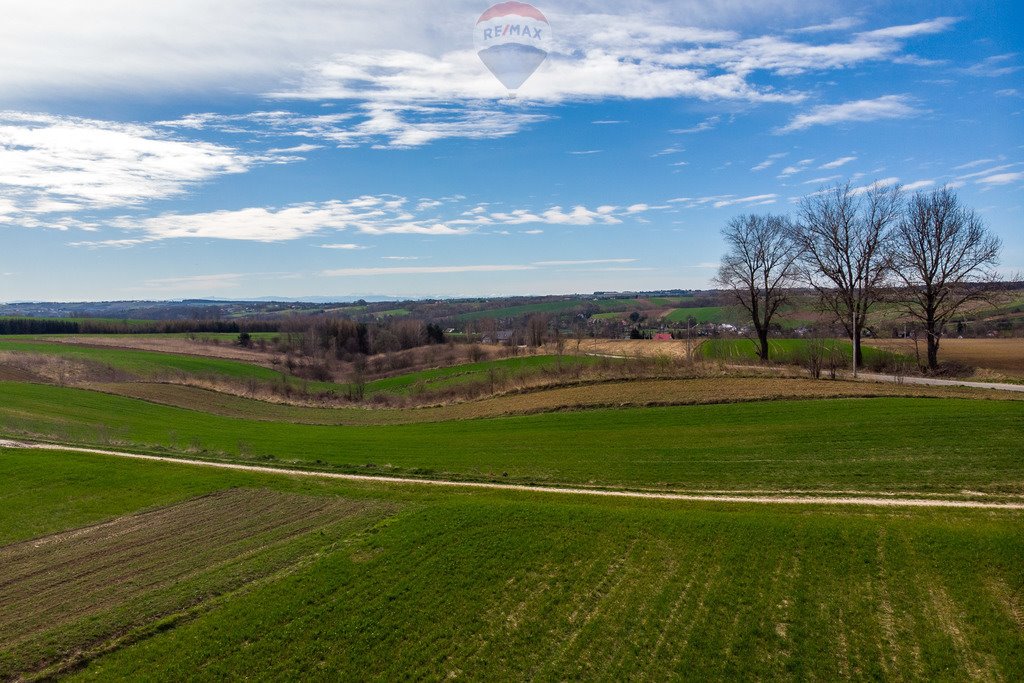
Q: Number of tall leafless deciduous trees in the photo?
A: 3